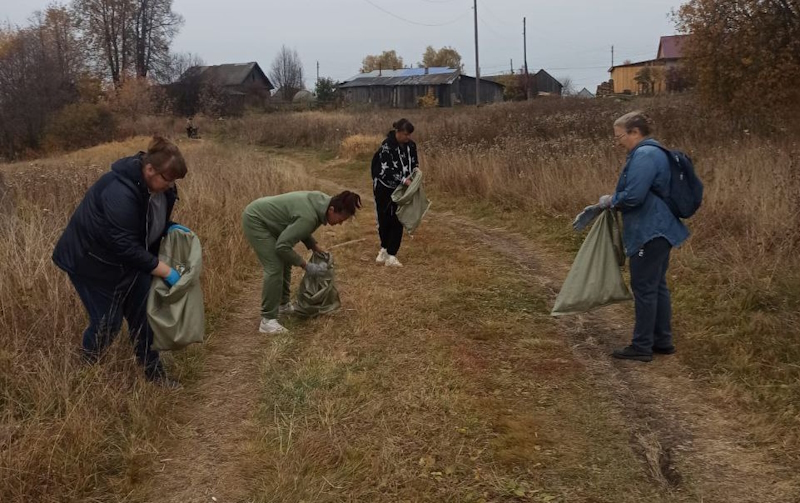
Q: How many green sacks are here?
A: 4